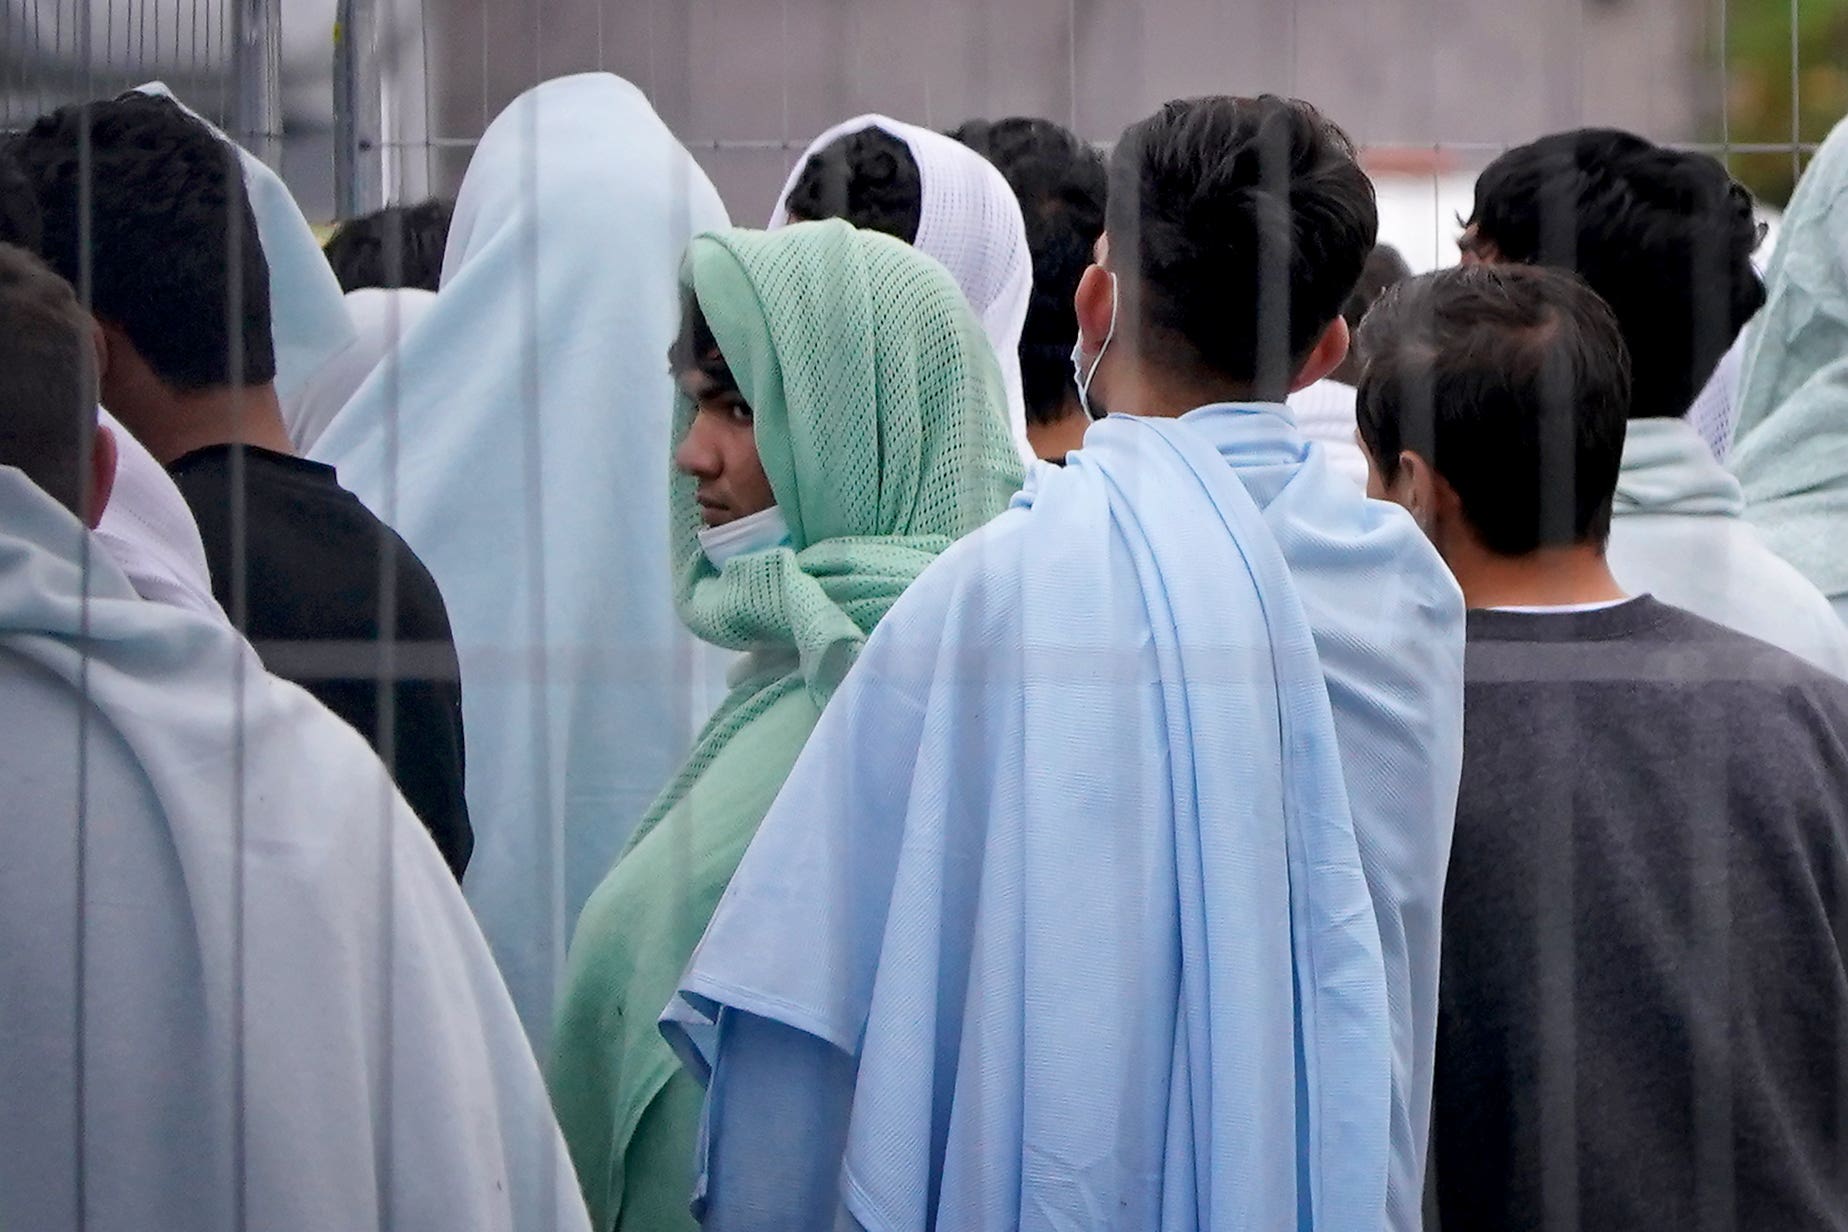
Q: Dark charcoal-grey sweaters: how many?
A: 1